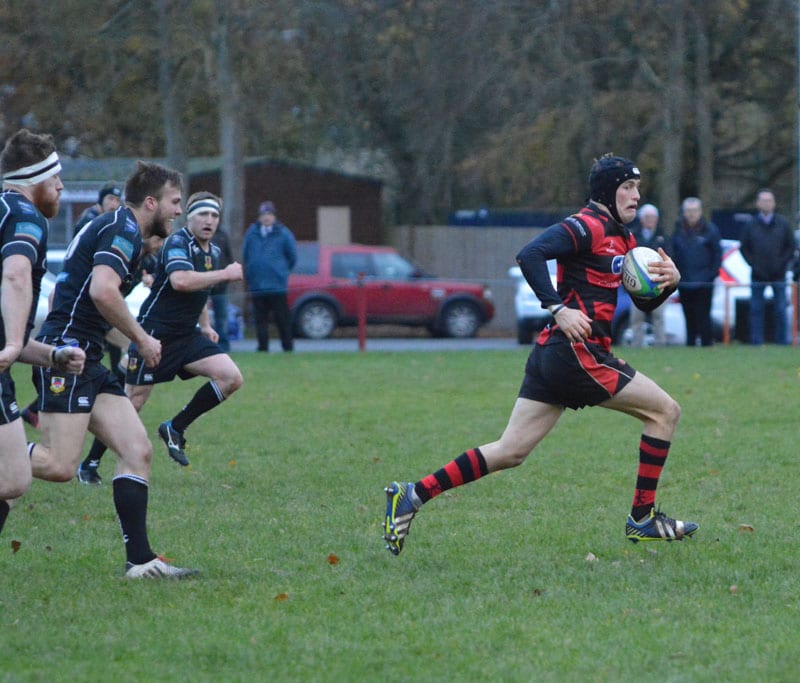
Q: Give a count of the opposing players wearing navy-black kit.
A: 3